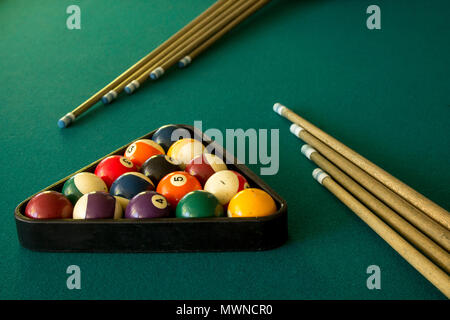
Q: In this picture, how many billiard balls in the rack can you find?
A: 15